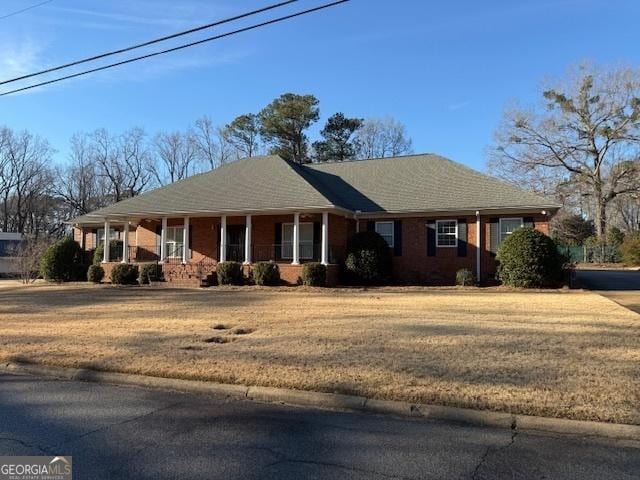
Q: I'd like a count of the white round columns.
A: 8